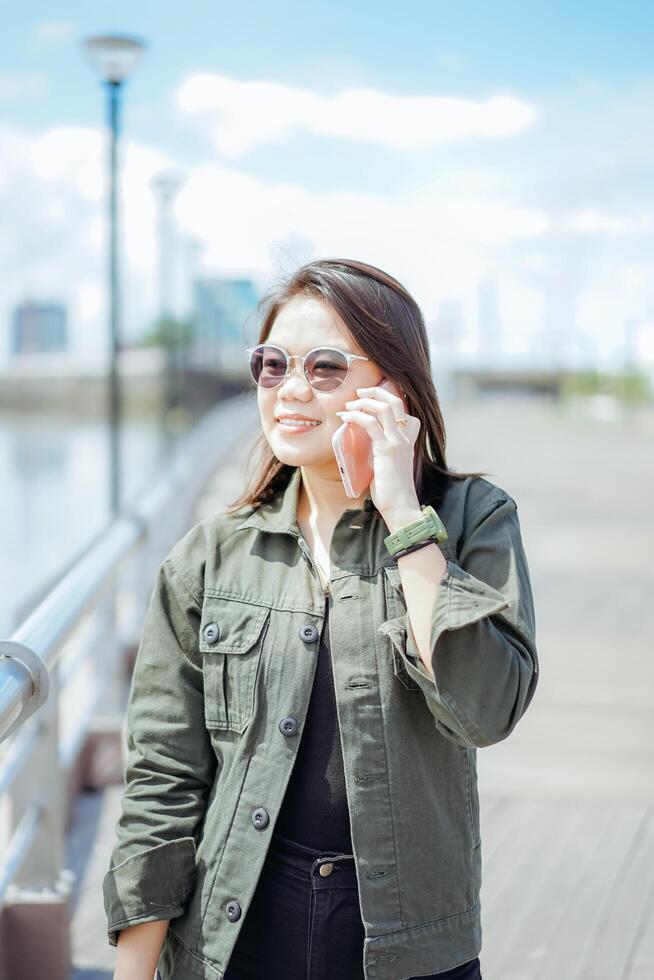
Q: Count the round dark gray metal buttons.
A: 5